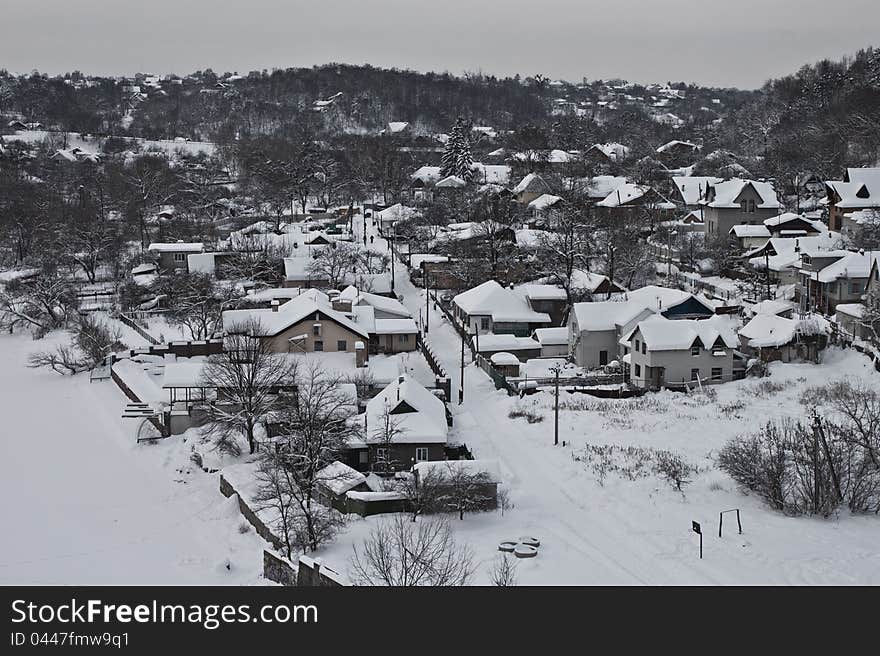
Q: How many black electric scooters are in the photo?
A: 0